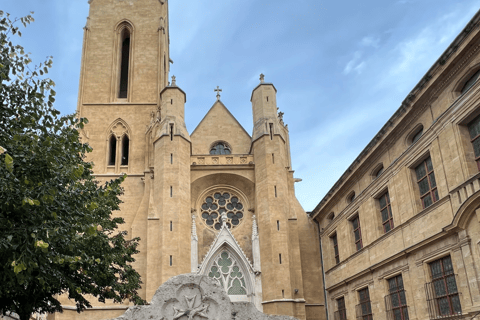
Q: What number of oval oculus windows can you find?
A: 5